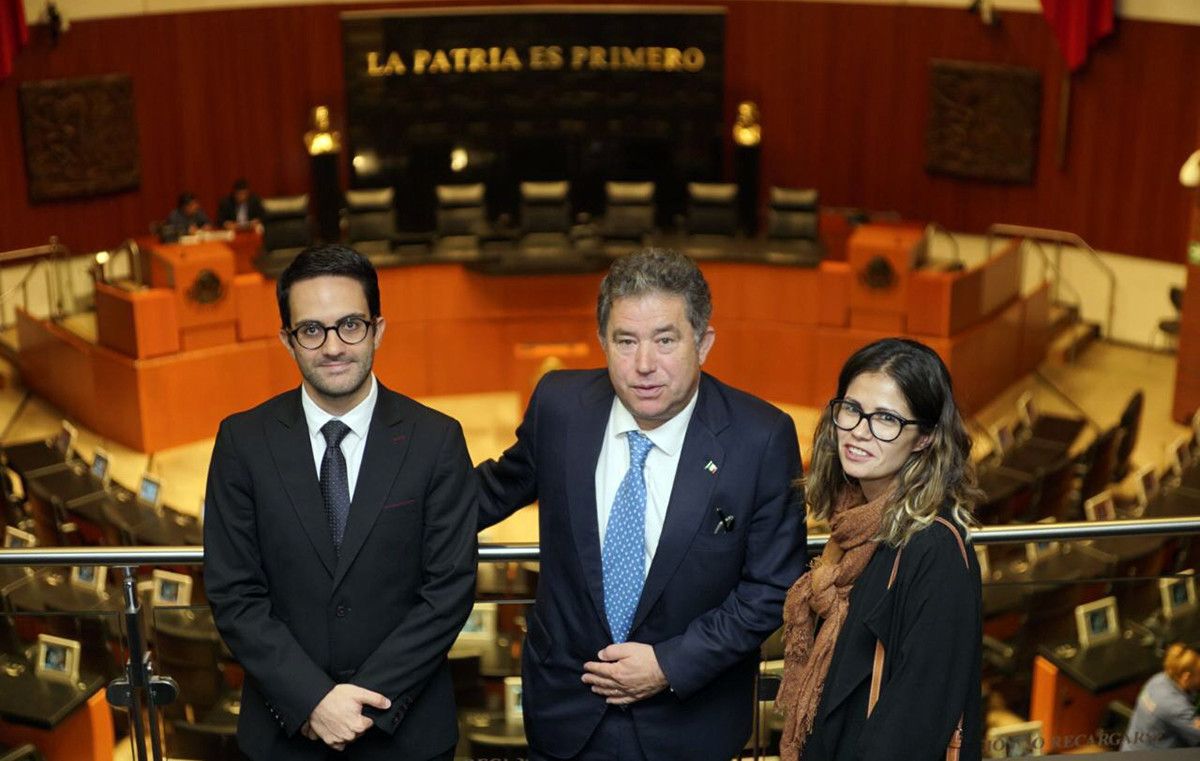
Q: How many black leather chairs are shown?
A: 7